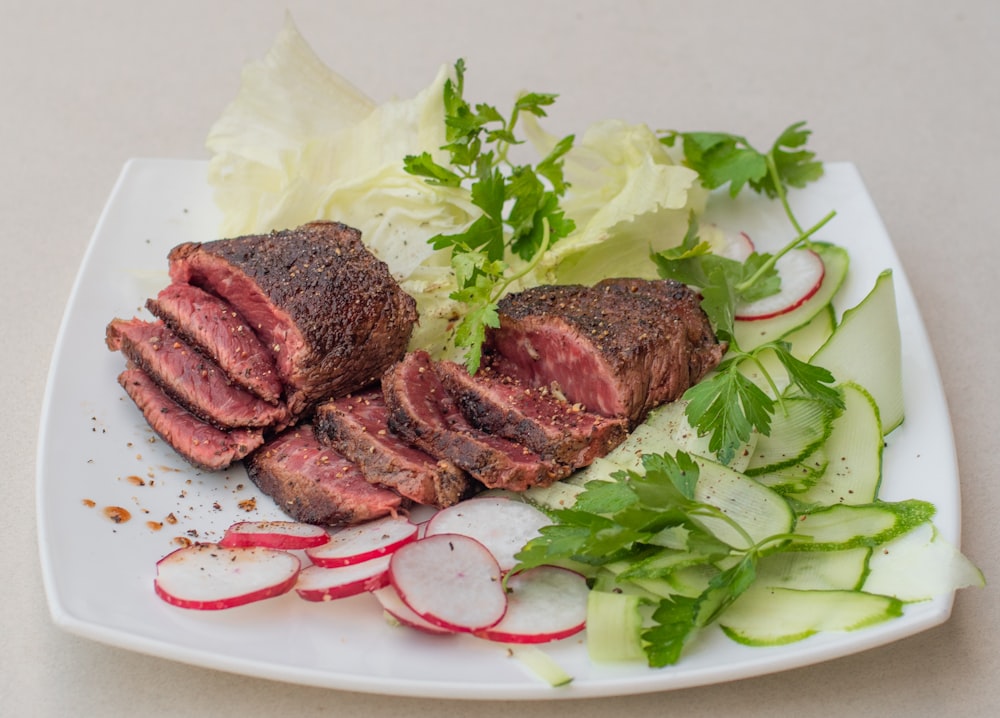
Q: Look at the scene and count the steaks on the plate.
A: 2